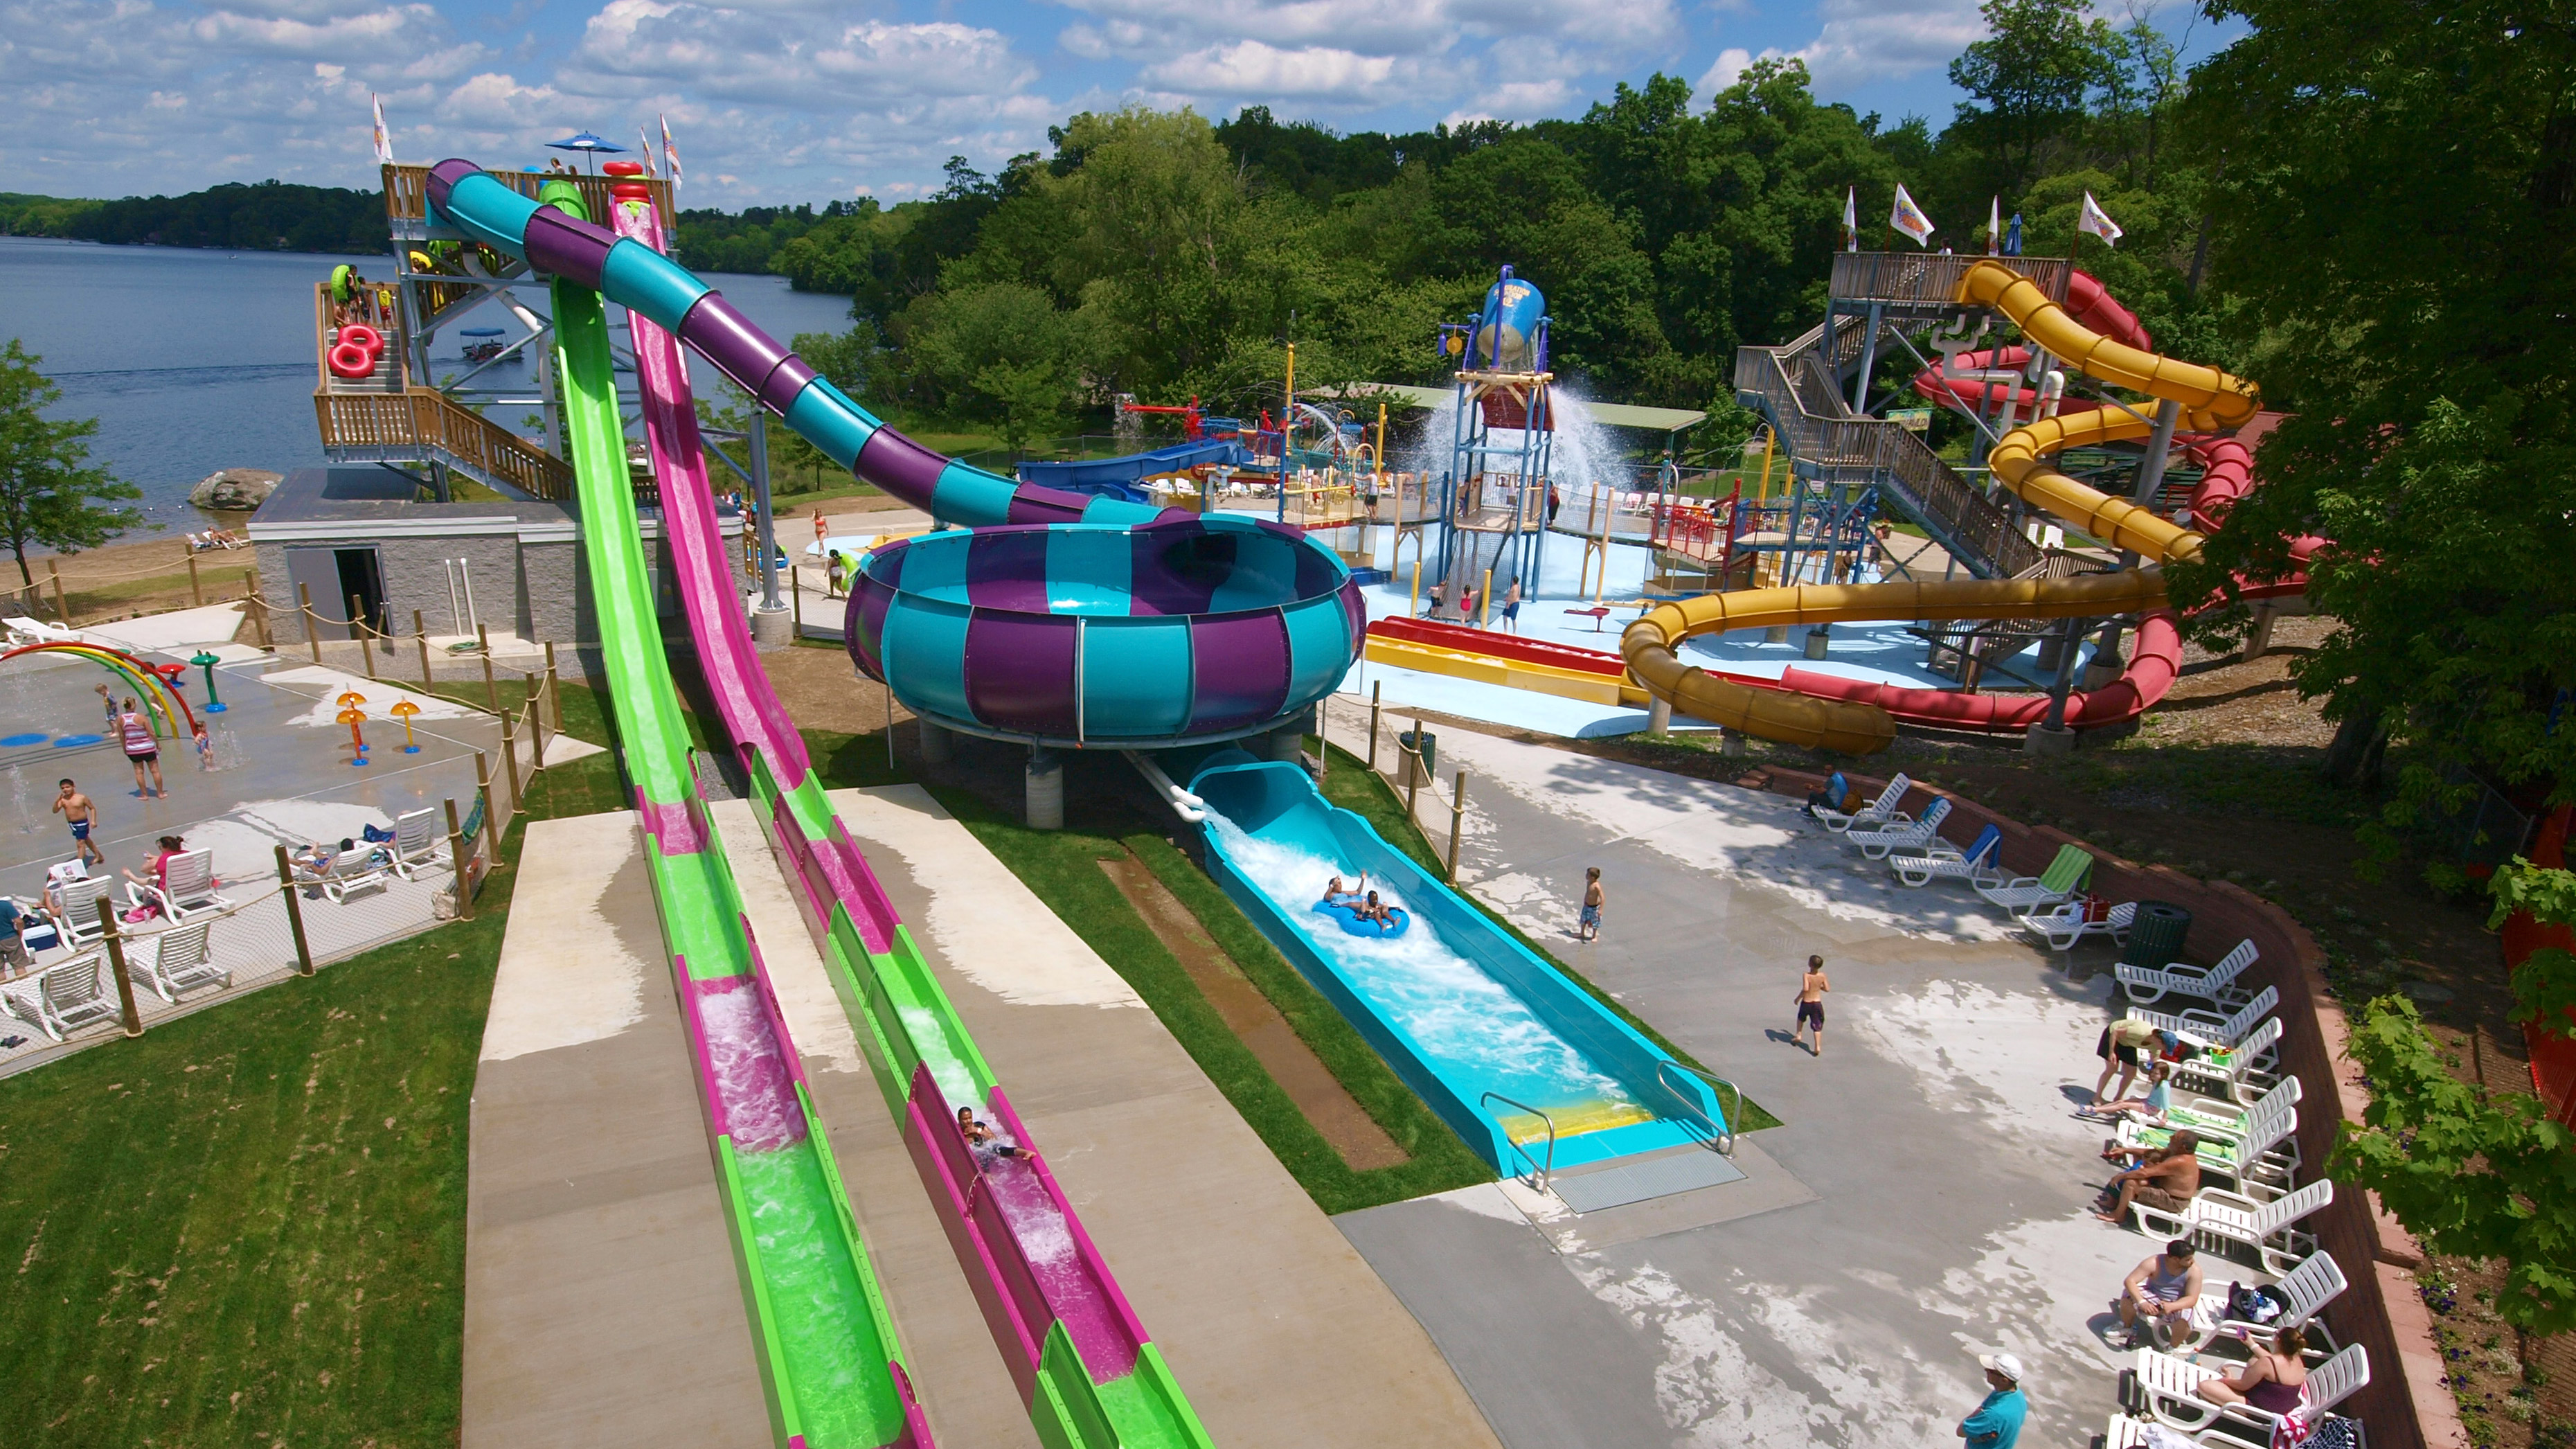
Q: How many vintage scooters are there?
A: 0